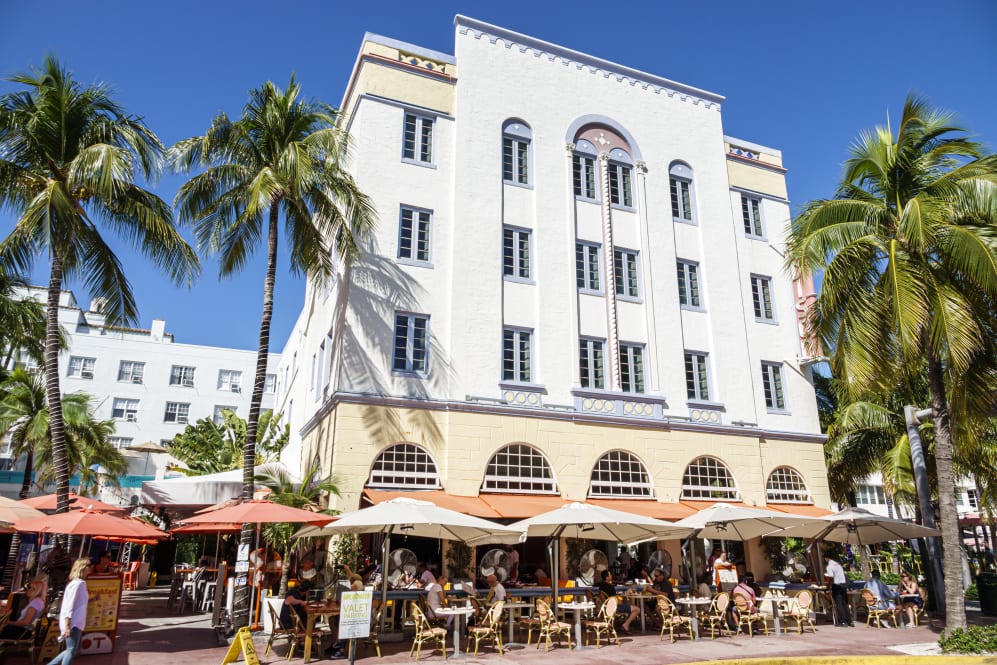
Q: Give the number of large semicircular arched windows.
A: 5